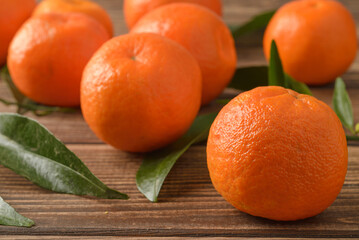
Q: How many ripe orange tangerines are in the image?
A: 8